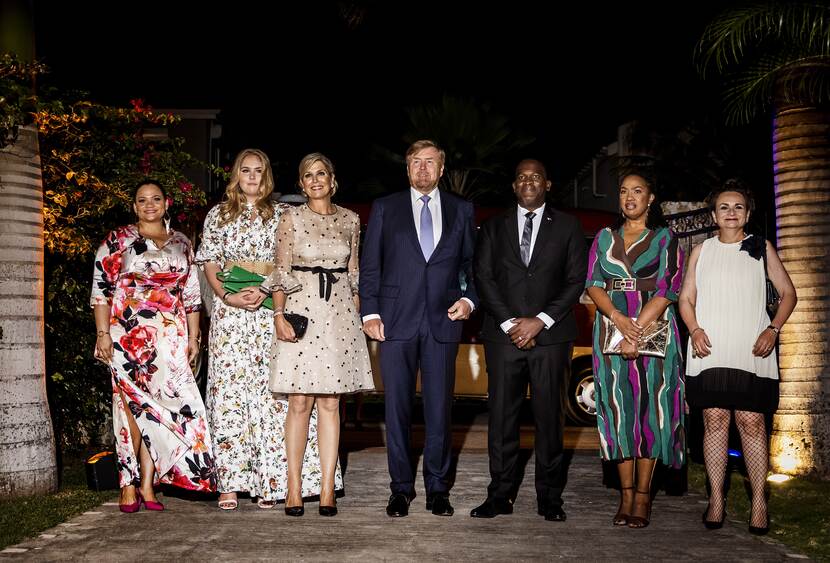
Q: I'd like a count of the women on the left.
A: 3